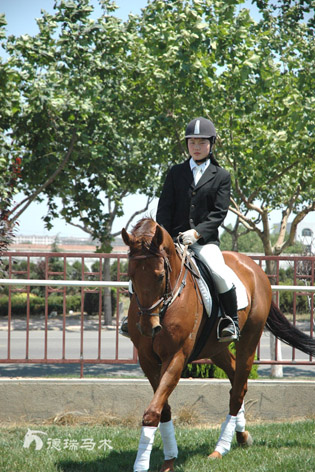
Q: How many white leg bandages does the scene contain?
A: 4